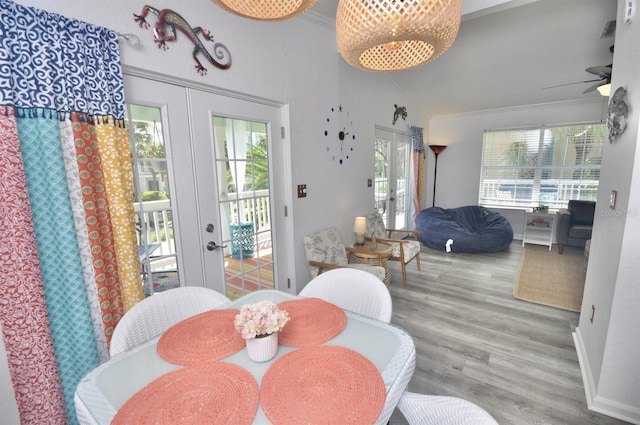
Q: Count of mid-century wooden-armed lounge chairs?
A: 2